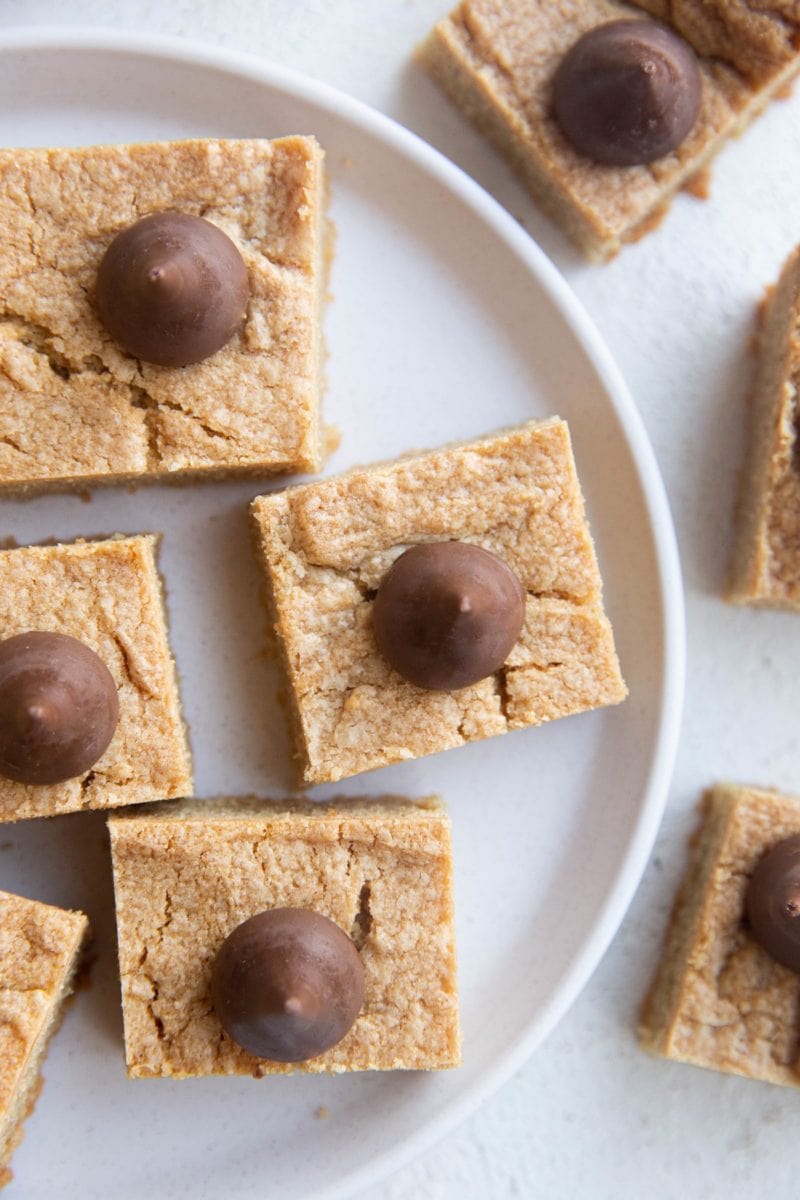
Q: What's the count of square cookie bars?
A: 8